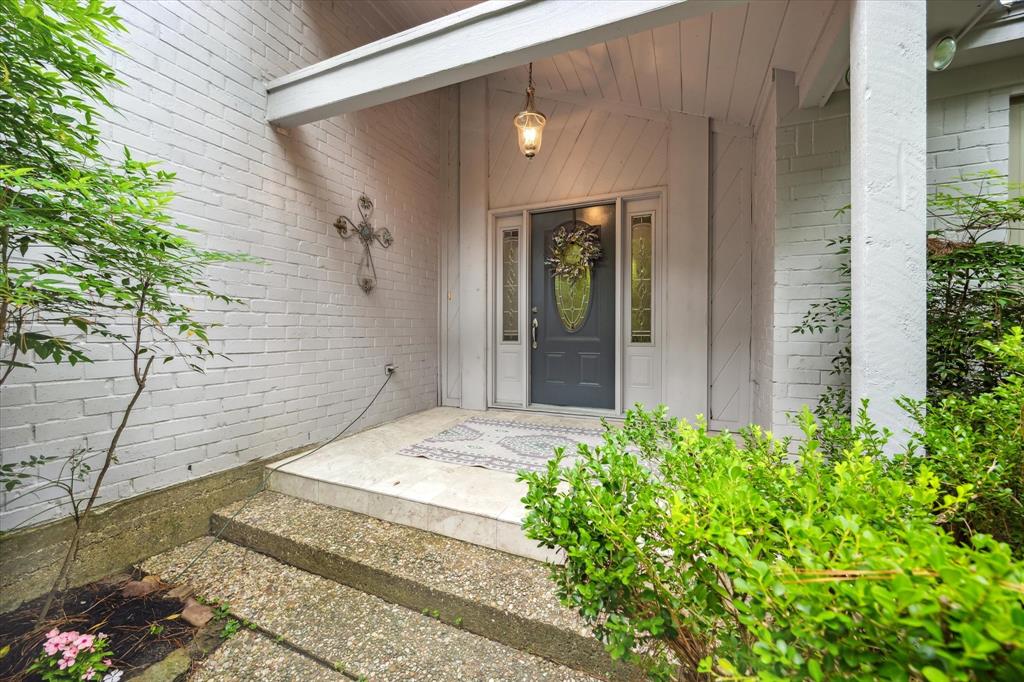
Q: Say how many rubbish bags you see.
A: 0